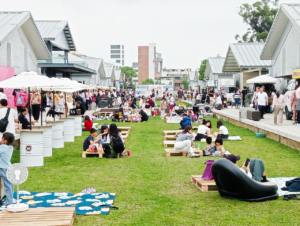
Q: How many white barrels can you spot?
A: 5